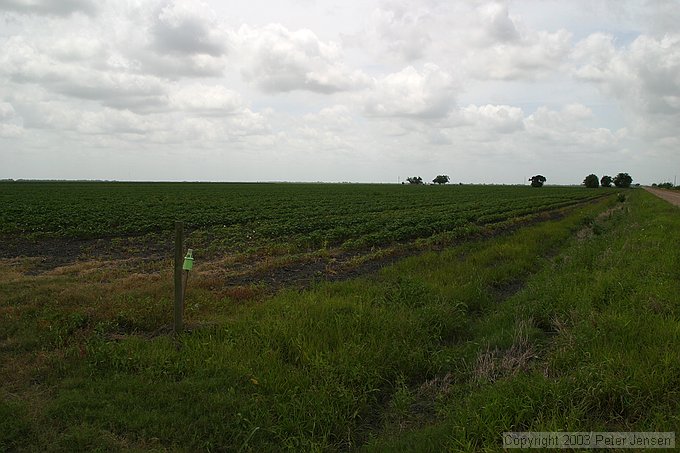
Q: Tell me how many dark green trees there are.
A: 6